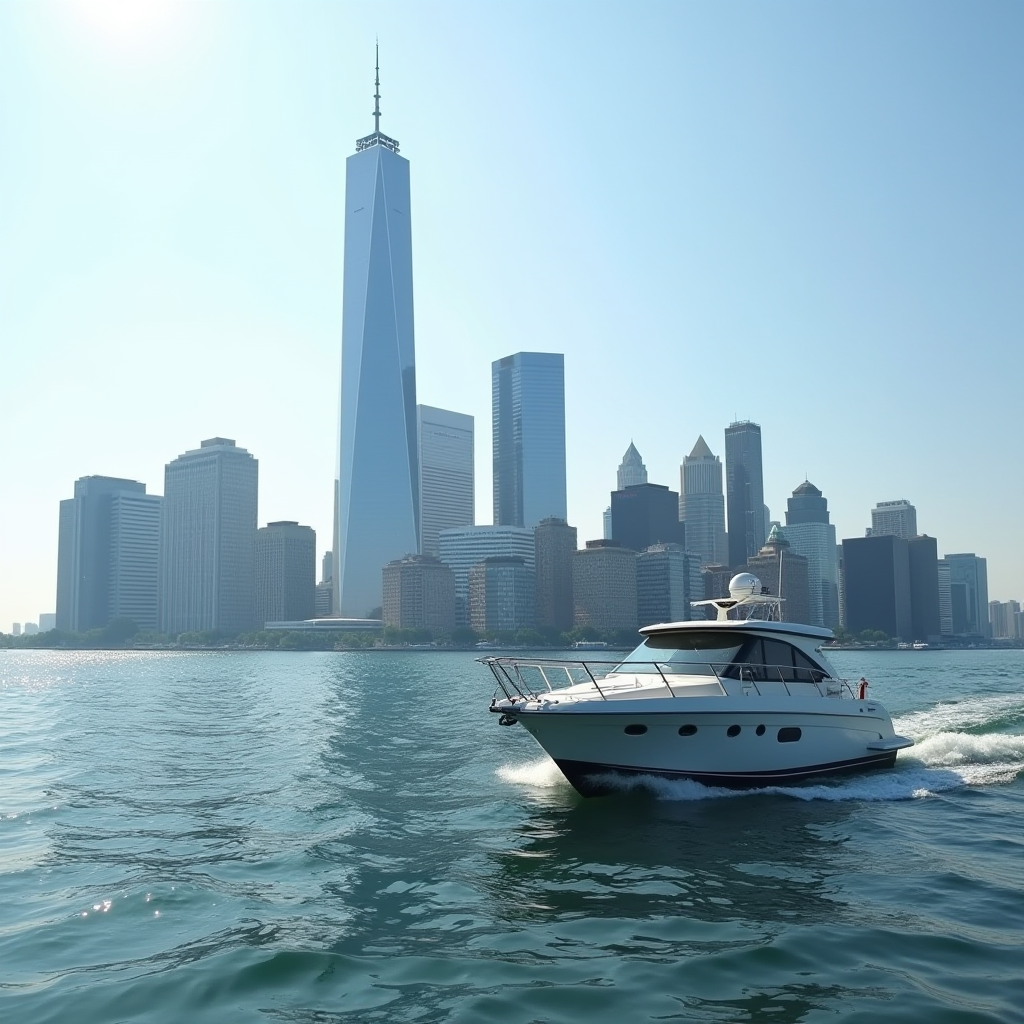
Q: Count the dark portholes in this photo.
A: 5